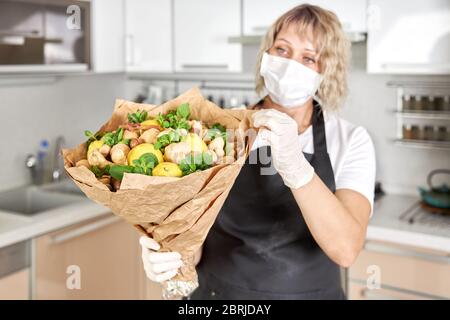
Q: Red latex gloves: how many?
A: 0